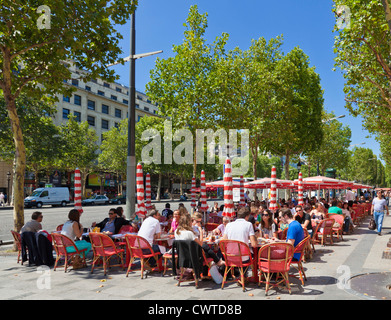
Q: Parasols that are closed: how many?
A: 9